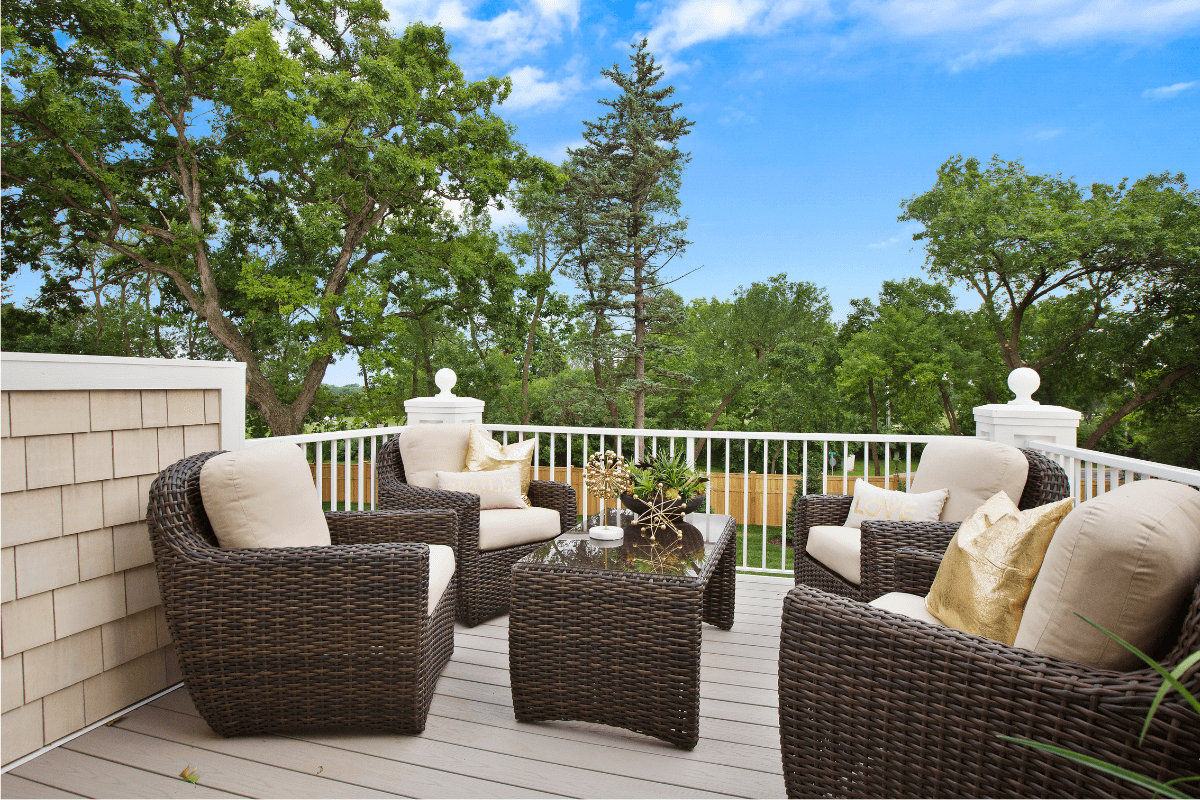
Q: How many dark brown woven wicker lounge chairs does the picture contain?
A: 4